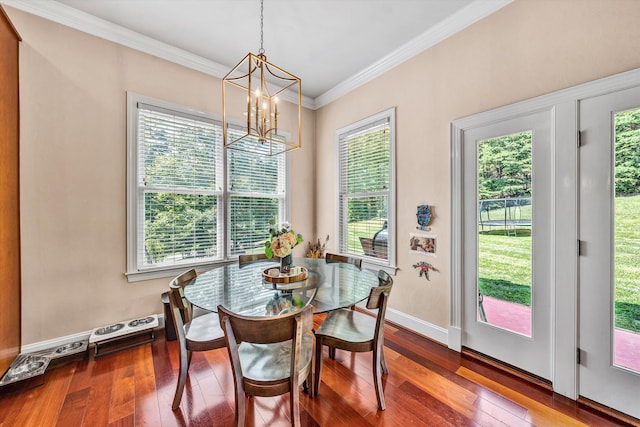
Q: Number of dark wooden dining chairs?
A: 5